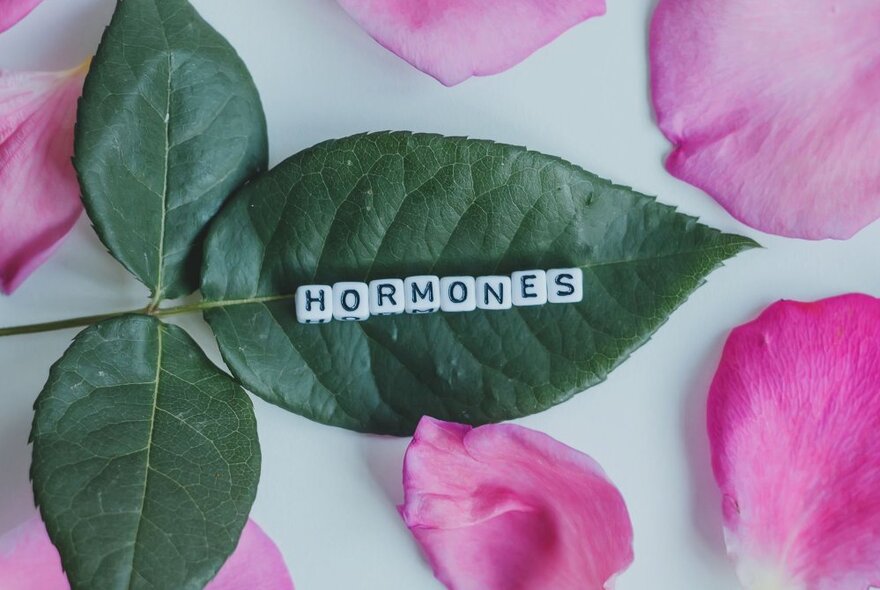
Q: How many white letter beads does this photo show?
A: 8